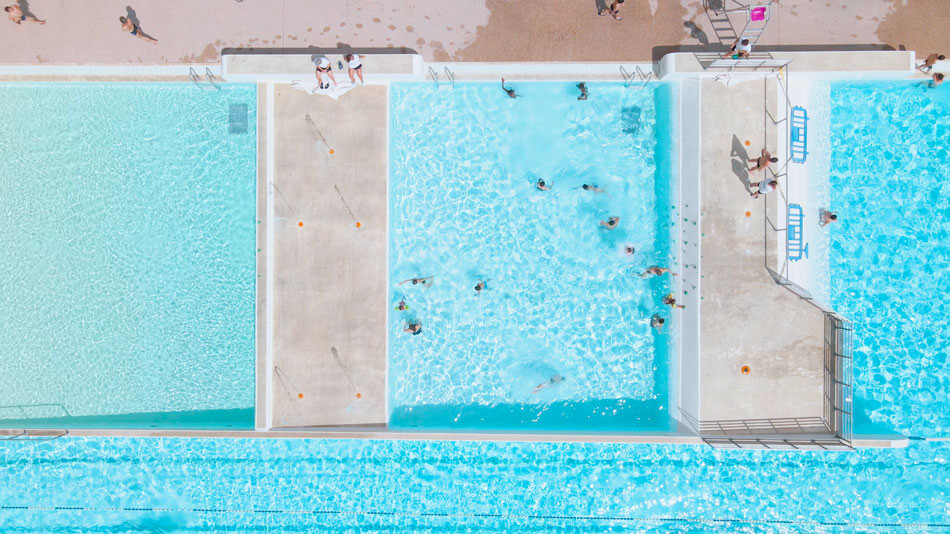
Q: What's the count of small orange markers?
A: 8